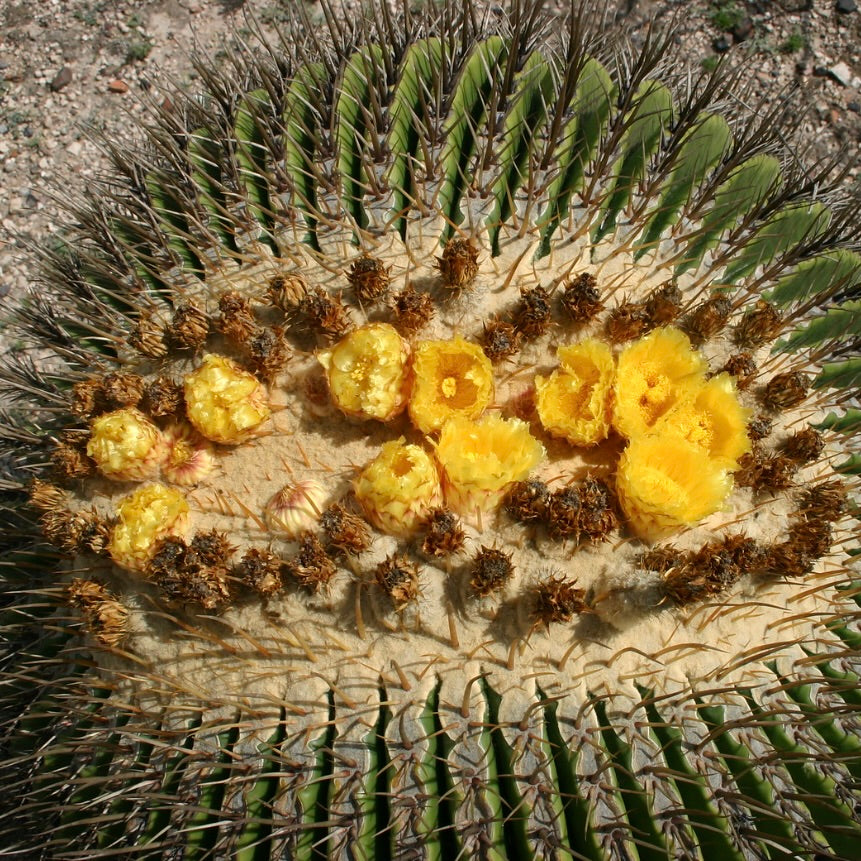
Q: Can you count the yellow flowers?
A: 11